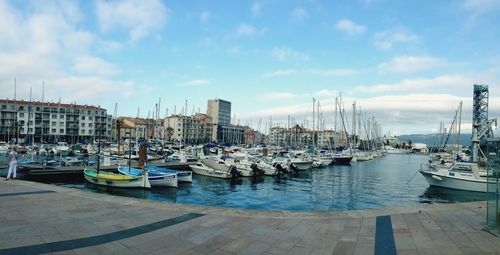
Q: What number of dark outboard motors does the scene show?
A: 4